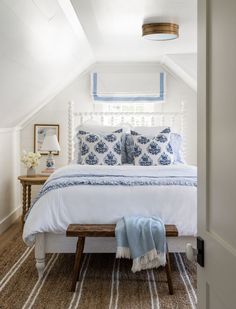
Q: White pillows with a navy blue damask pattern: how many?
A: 2